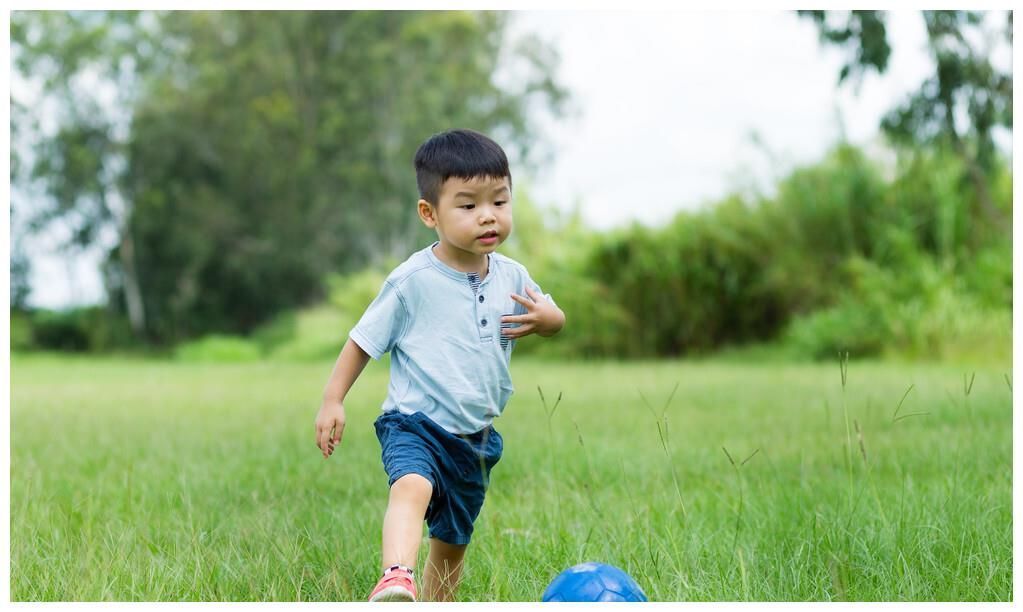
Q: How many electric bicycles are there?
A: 0